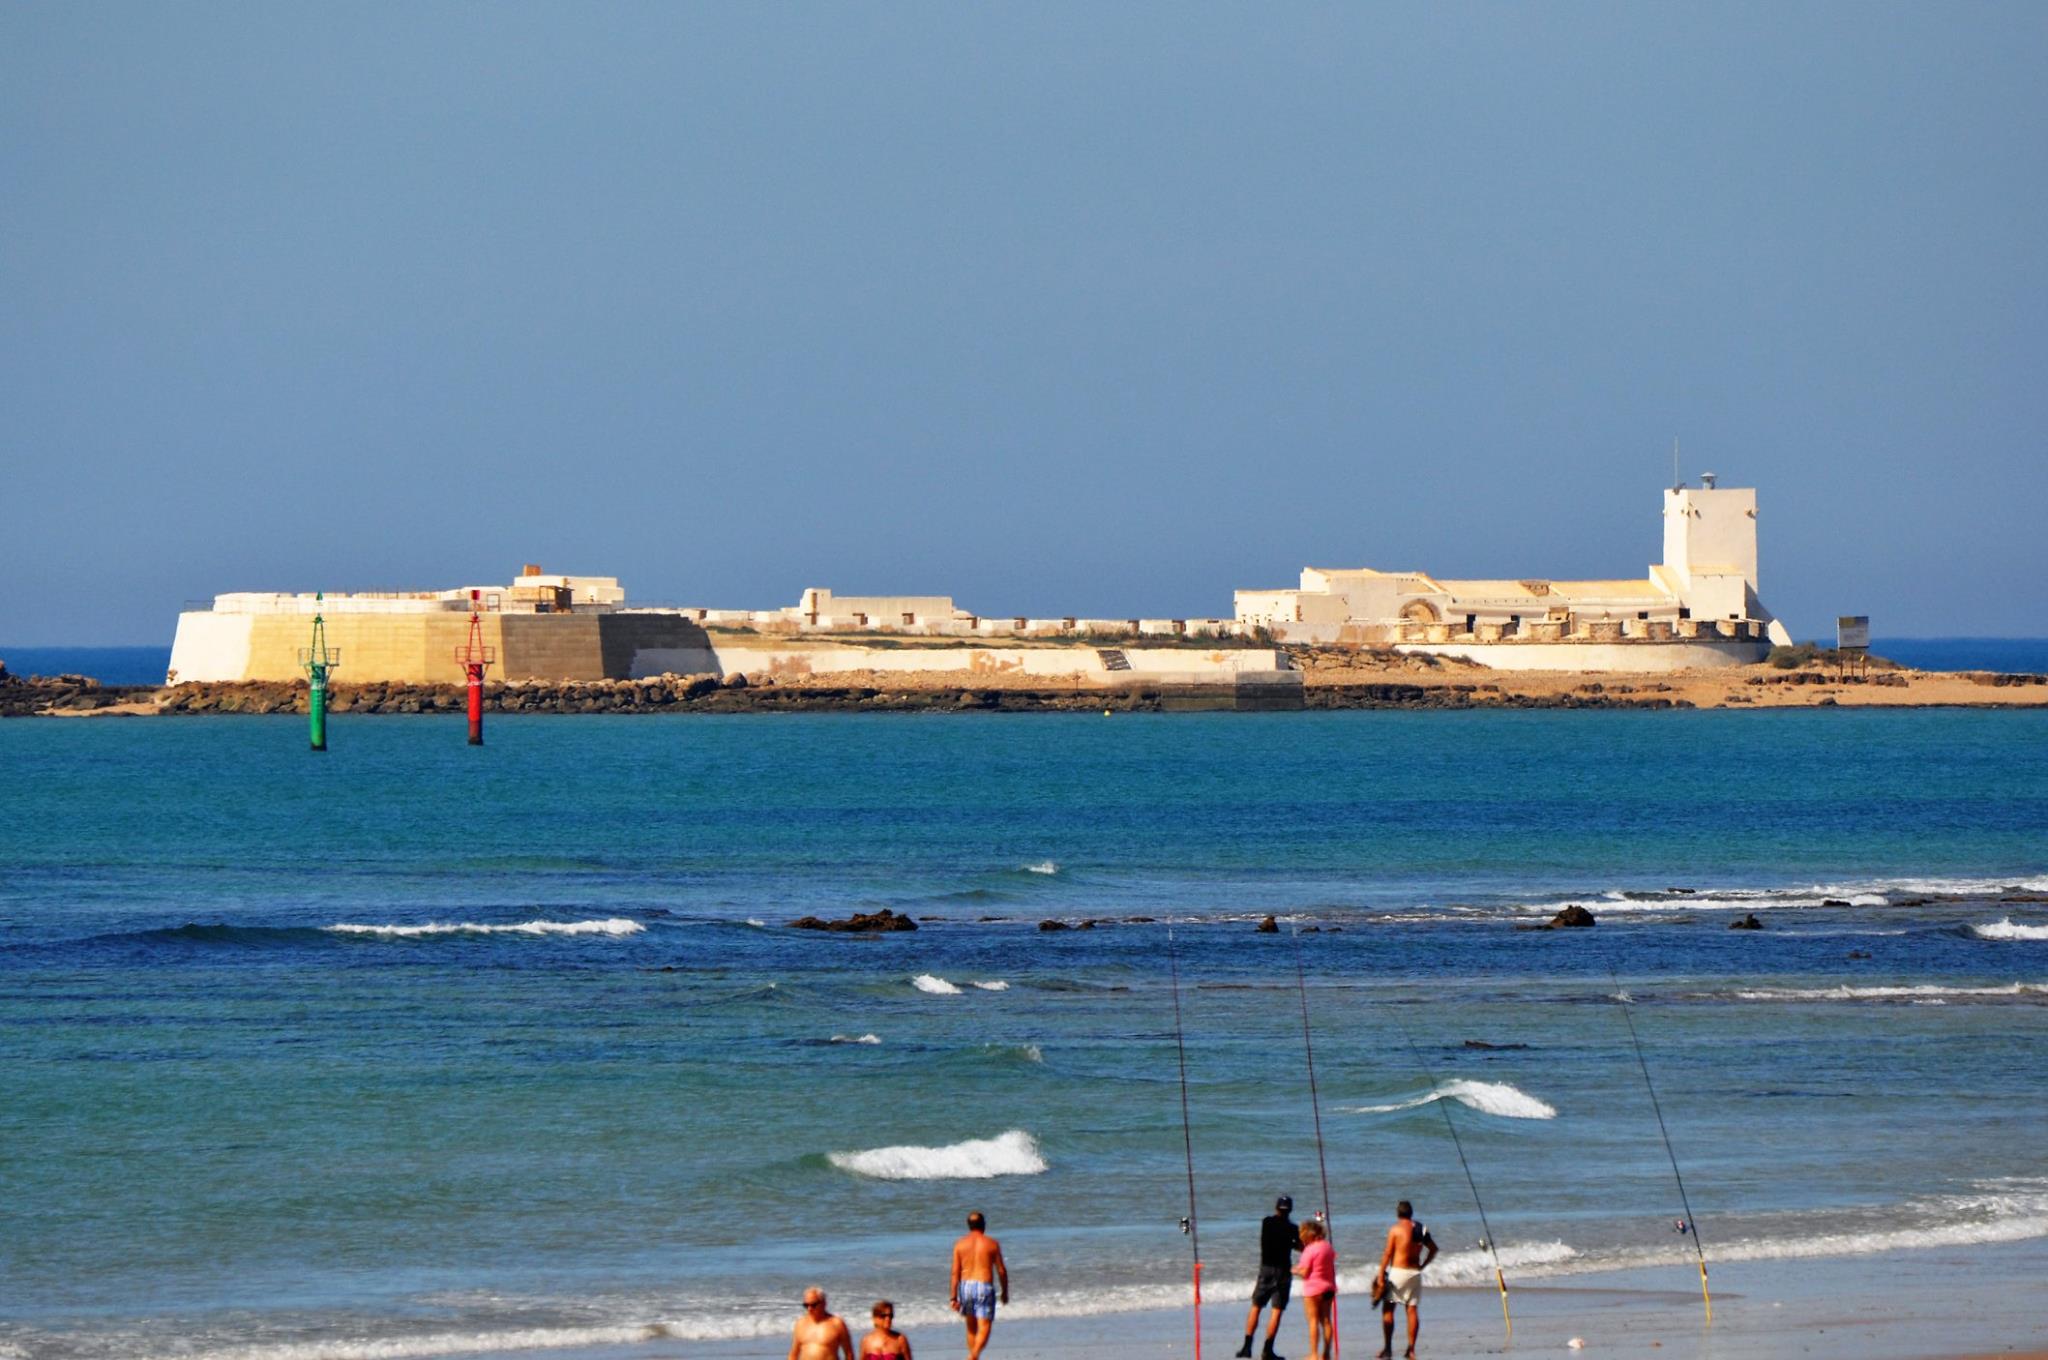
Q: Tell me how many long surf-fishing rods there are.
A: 4